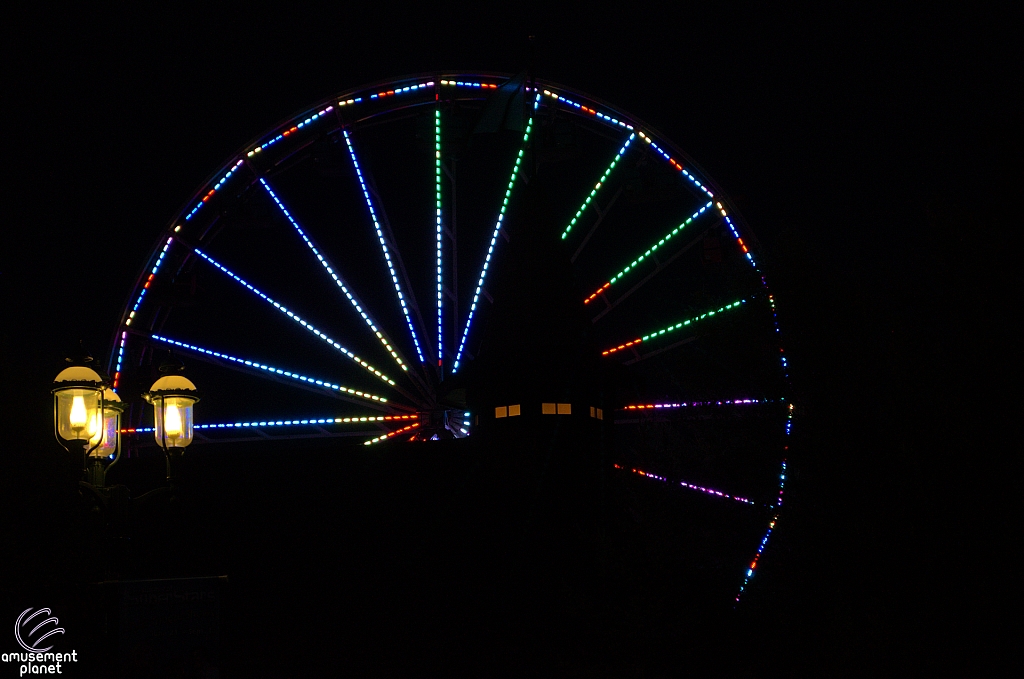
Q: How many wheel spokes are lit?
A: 13